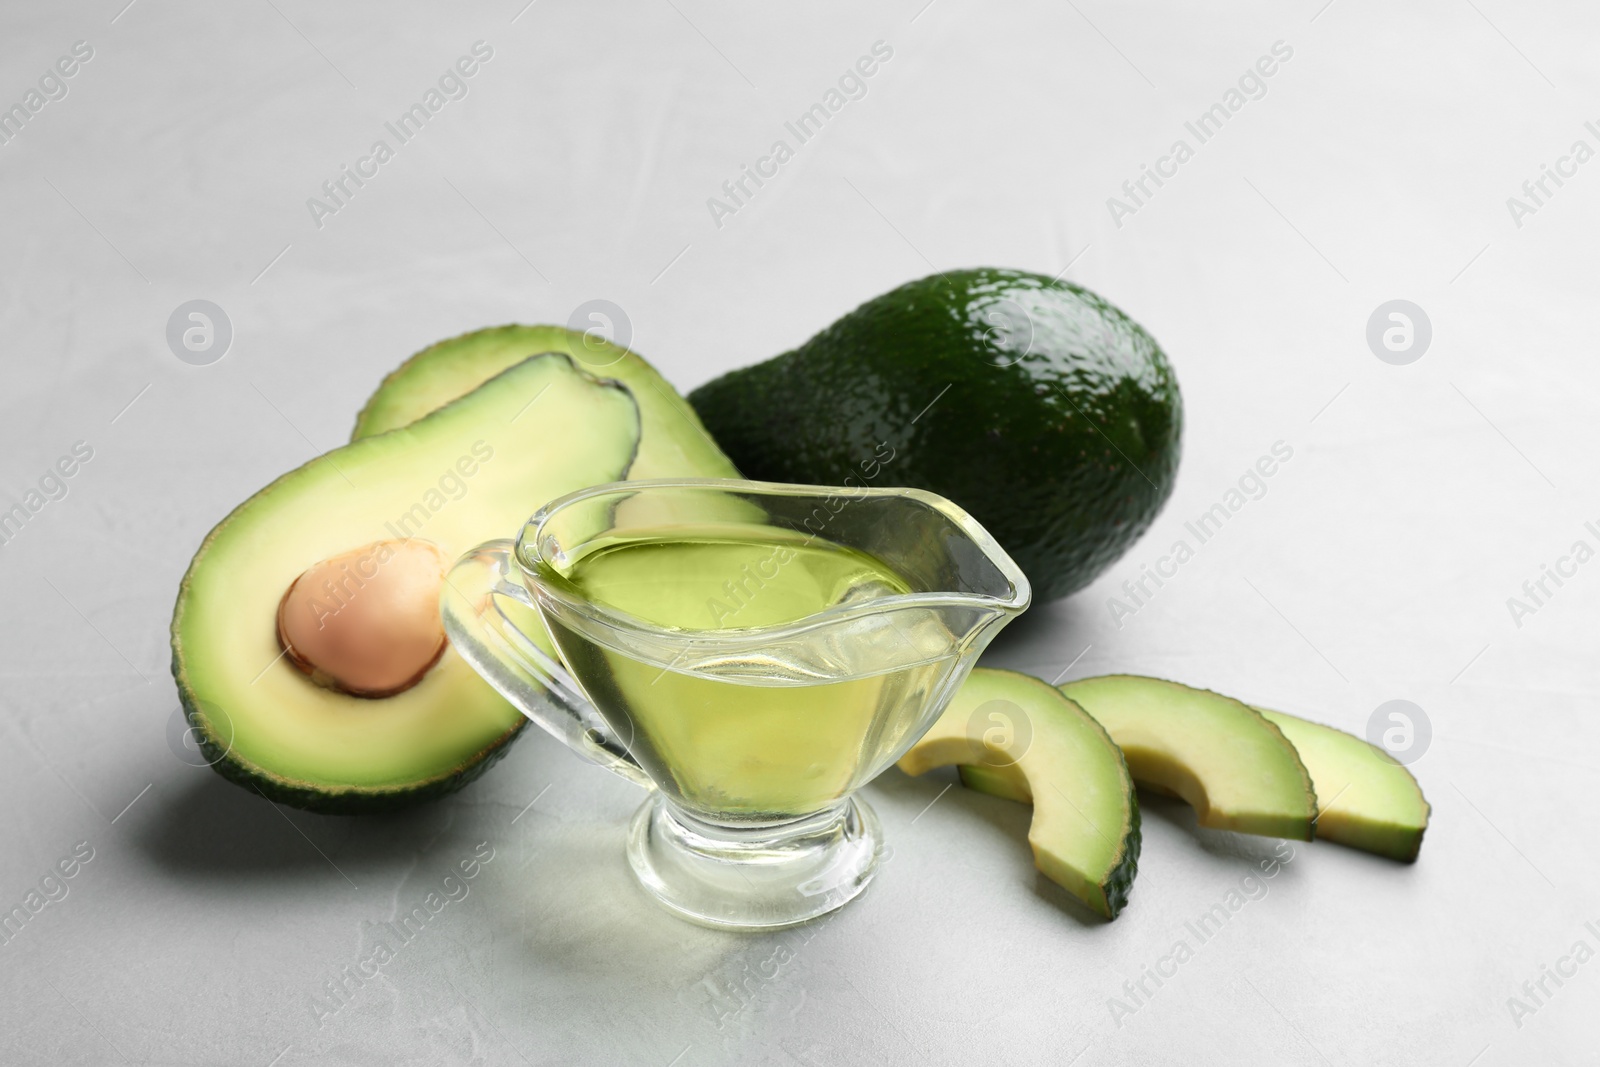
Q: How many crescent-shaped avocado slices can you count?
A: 3